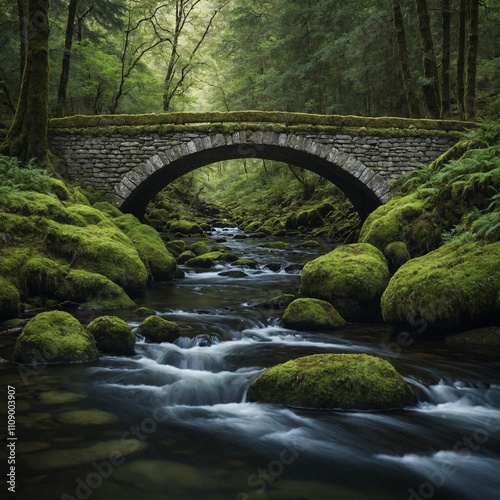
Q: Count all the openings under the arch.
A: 1